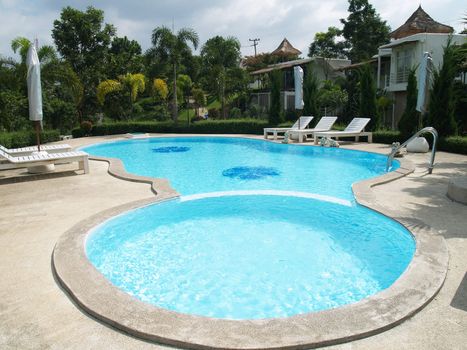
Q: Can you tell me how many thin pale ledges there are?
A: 1